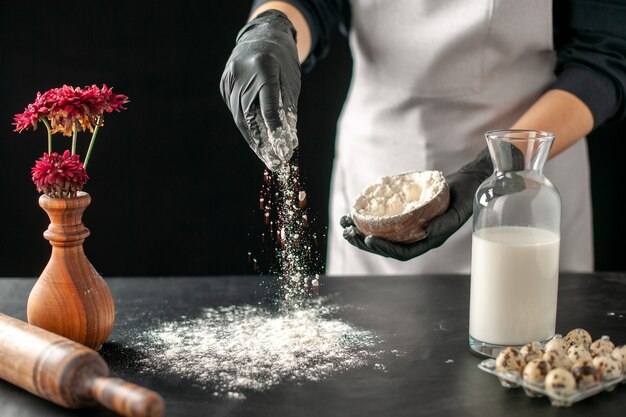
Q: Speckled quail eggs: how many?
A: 12